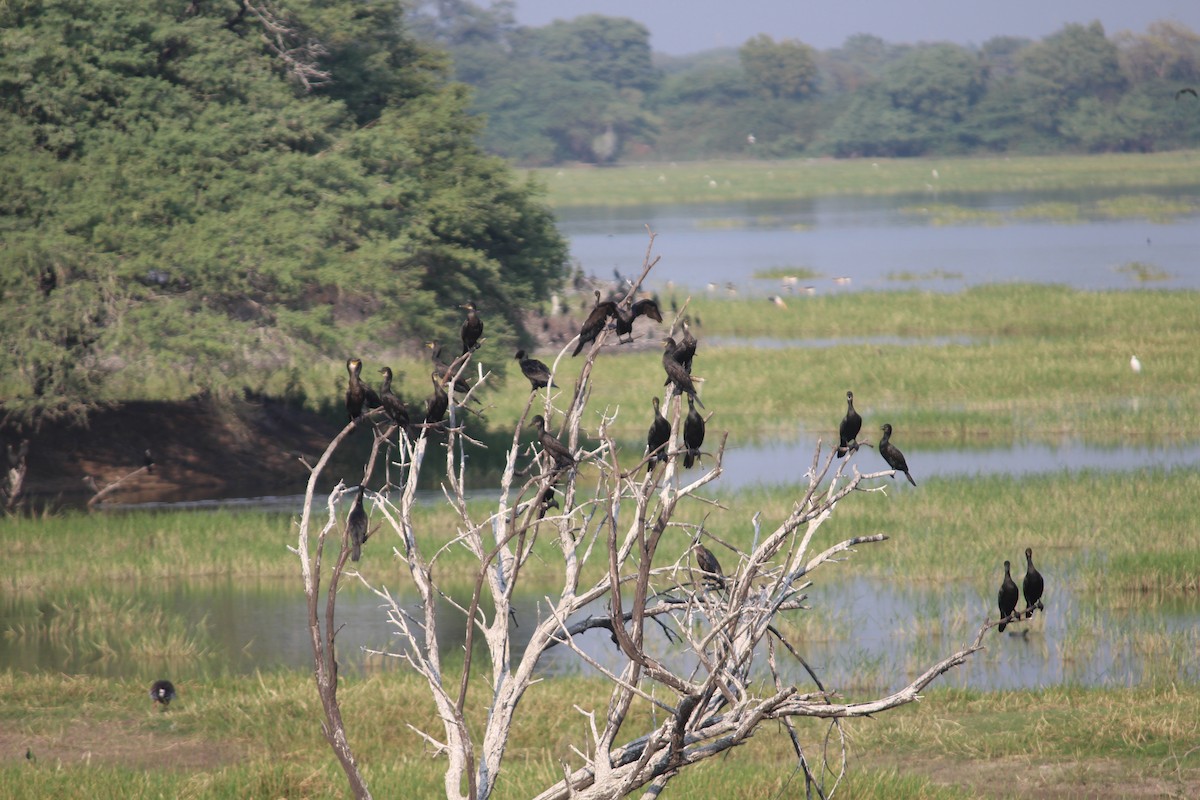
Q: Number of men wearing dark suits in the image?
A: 0